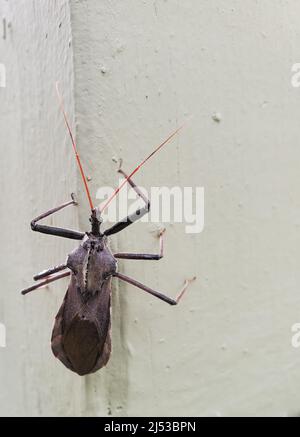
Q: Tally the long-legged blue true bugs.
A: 0